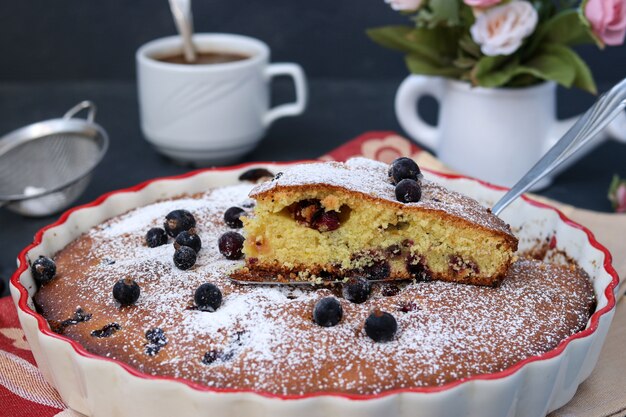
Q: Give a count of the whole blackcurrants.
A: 14